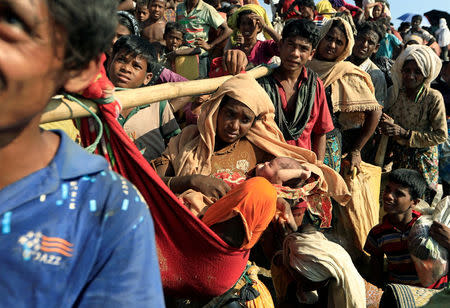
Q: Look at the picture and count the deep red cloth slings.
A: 1